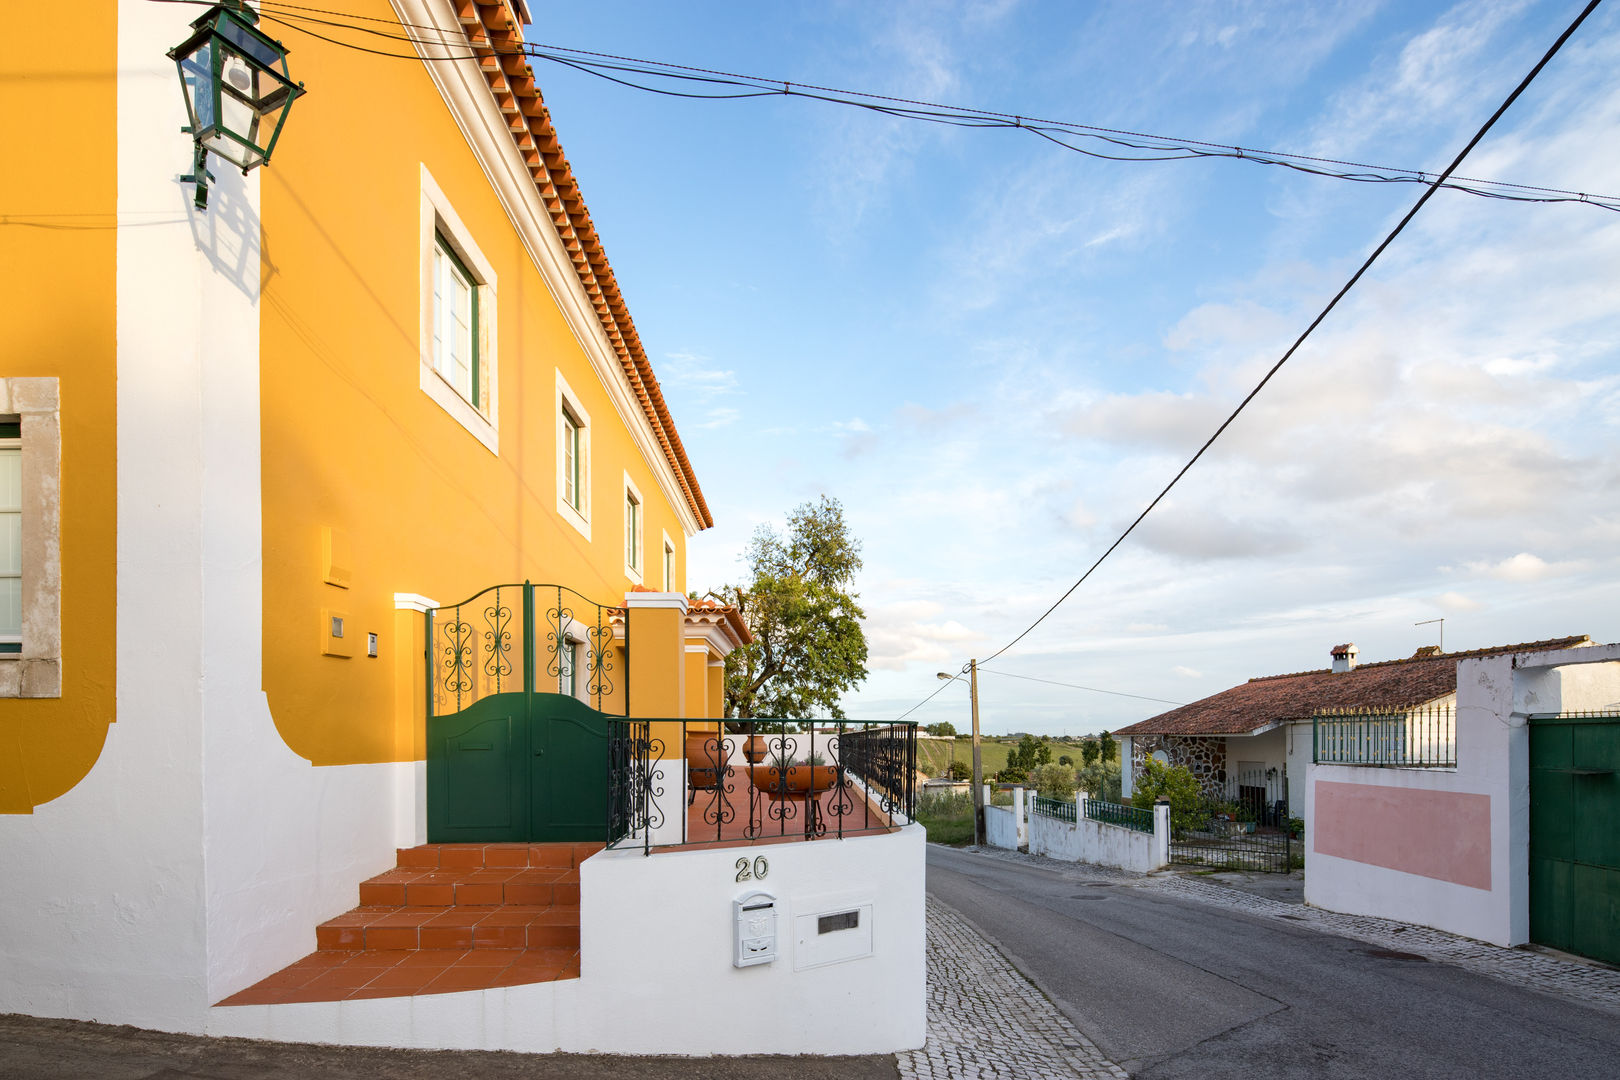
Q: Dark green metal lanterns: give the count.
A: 1